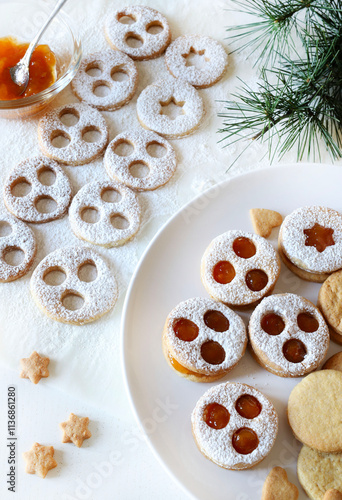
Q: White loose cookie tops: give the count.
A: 10